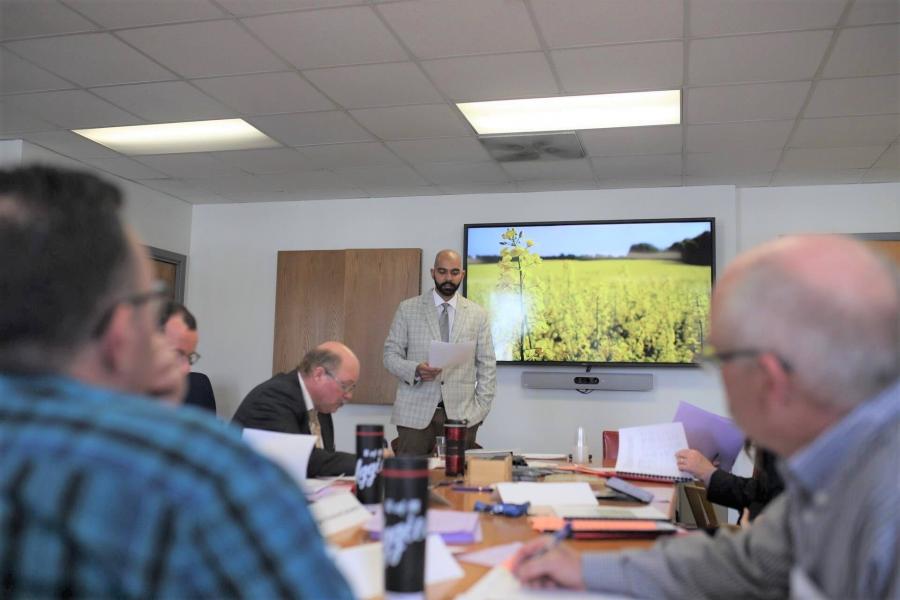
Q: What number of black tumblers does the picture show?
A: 2